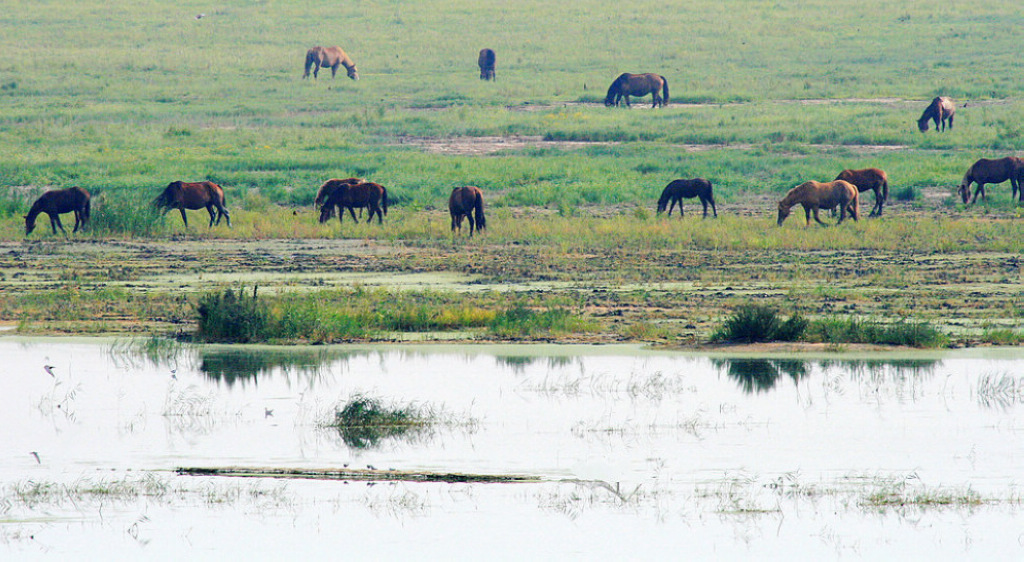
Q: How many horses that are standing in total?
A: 13